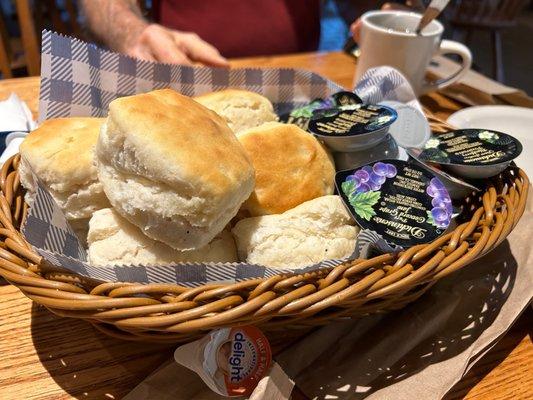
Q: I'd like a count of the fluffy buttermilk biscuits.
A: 6